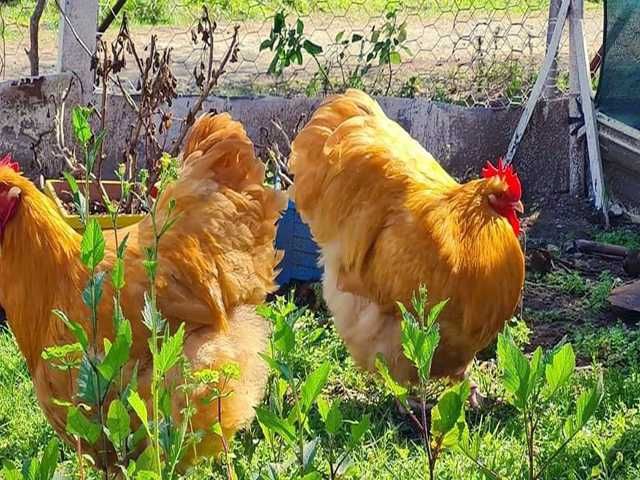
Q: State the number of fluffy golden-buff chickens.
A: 2